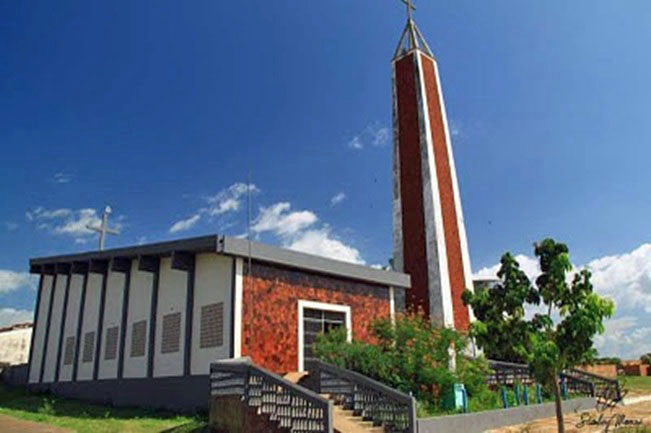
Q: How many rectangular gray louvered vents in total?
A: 6